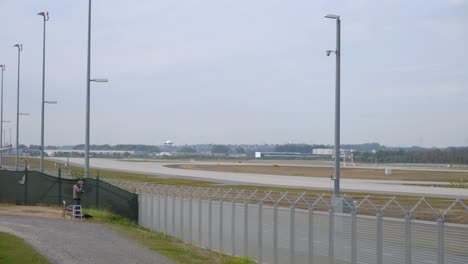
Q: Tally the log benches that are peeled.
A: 0